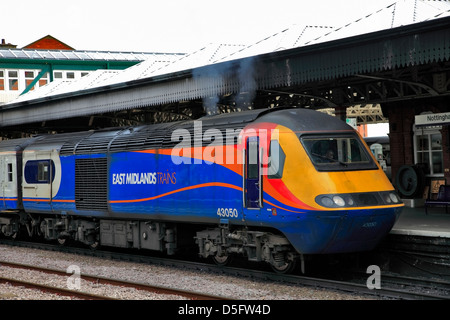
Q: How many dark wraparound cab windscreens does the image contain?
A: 1